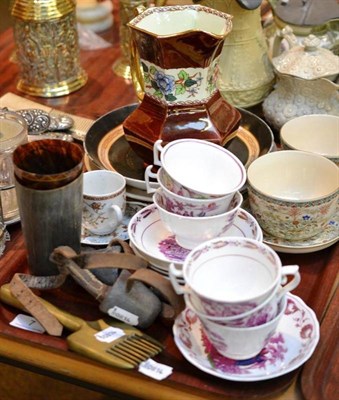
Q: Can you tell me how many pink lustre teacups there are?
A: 6